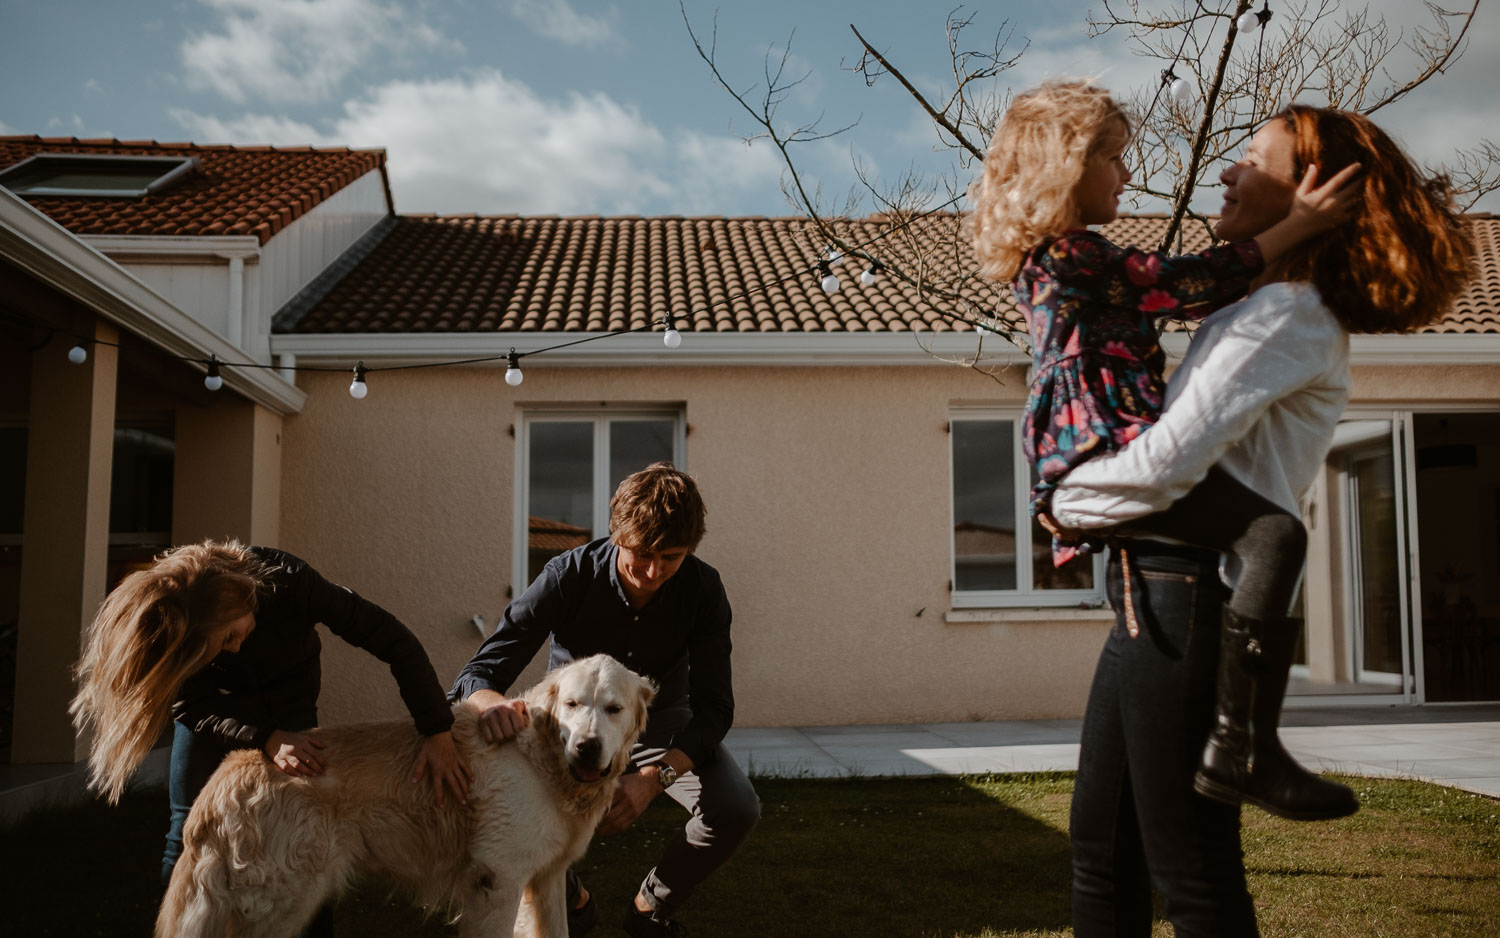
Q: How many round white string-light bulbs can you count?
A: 11